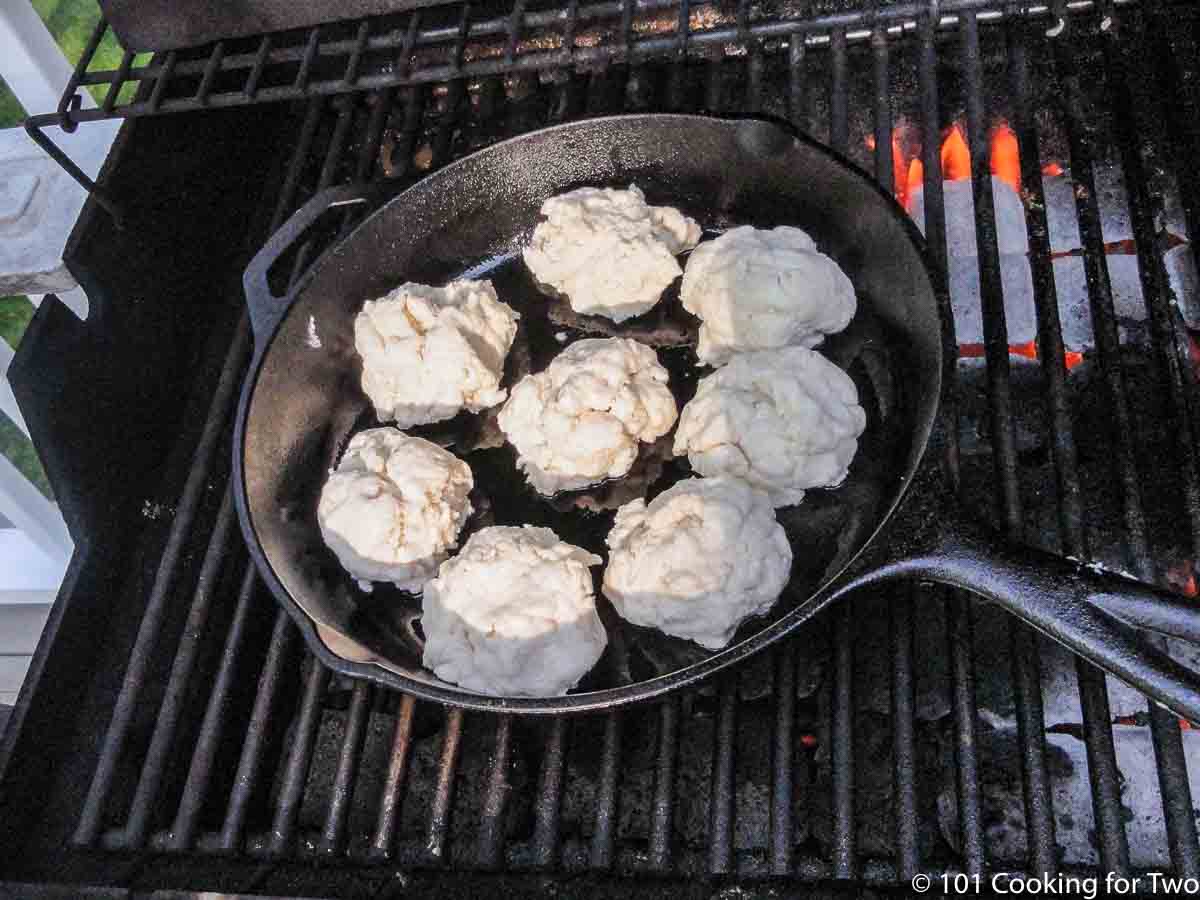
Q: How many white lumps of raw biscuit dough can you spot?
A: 8